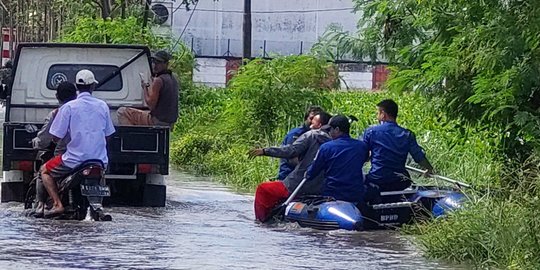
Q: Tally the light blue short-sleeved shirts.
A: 1